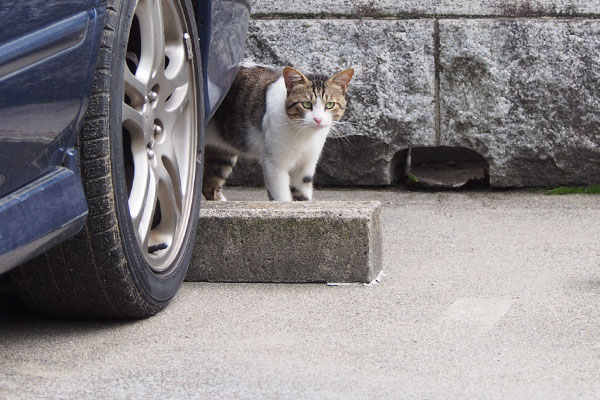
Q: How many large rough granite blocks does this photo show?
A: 2